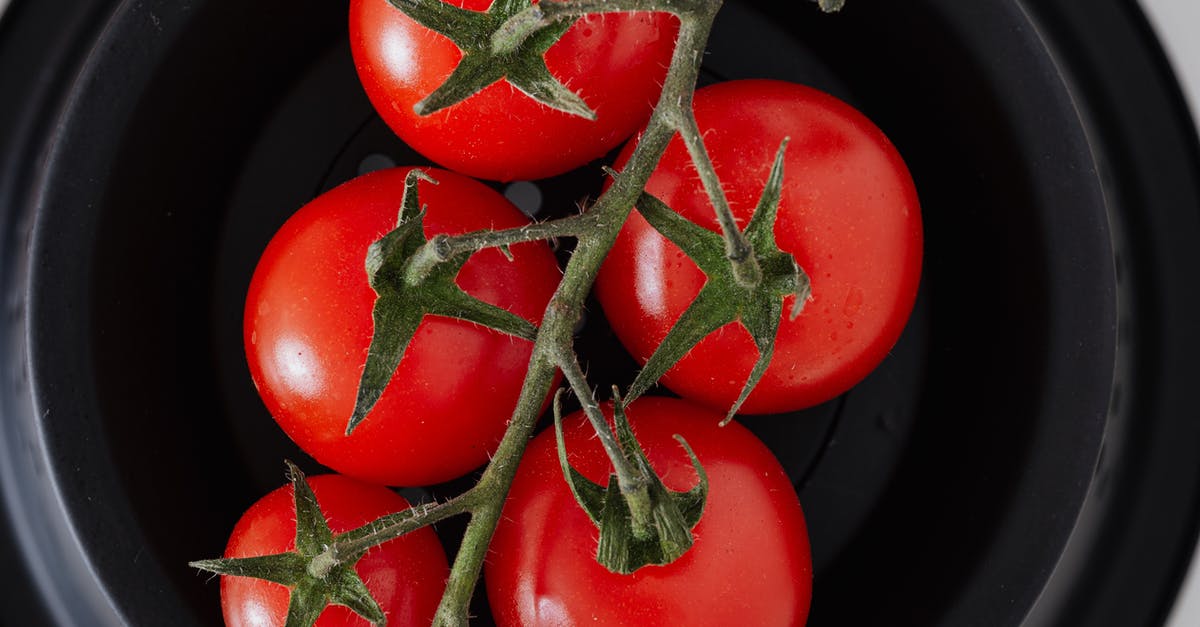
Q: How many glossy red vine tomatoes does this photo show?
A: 5